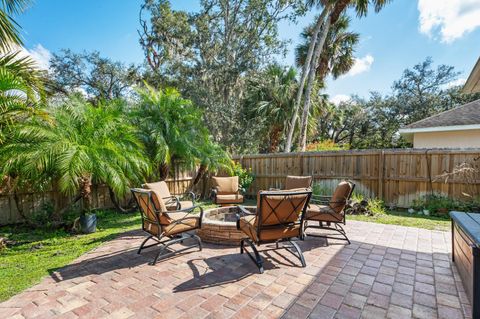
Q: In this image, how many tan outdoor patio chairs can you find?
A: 6